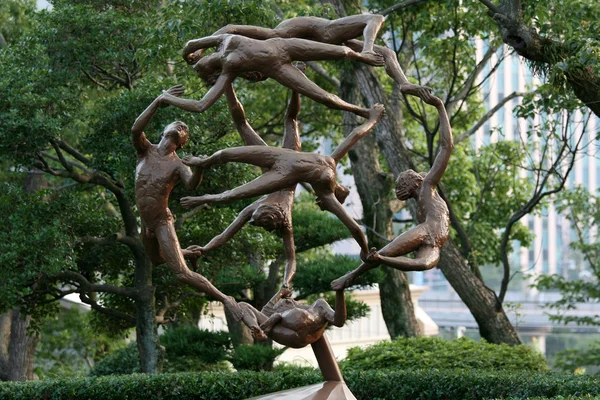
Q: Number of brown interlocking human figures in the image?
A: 7